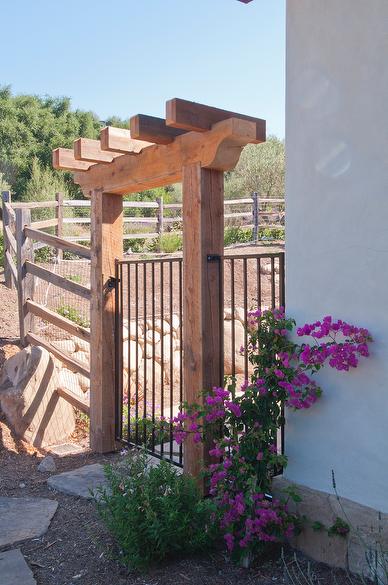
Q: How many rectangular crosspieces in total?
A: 5